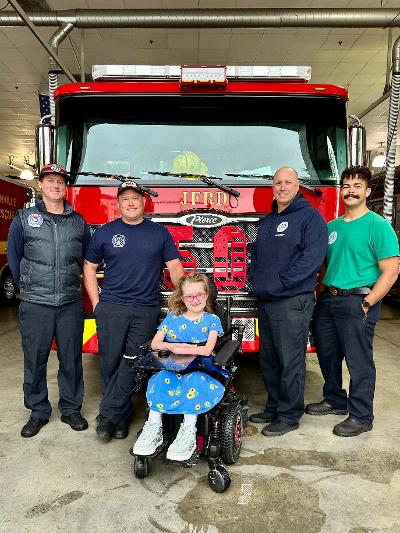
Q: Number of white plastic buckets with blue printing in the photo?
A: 0